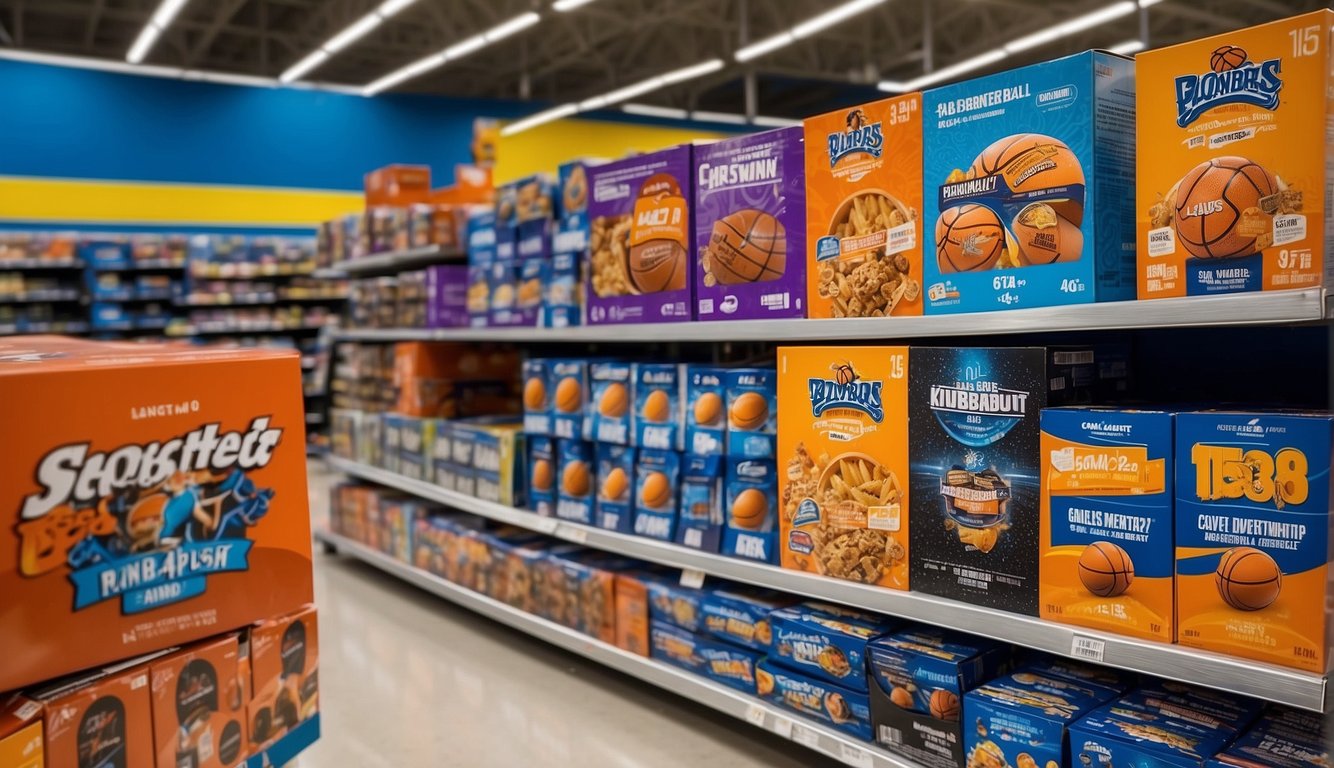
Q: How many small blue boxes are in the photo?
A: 12